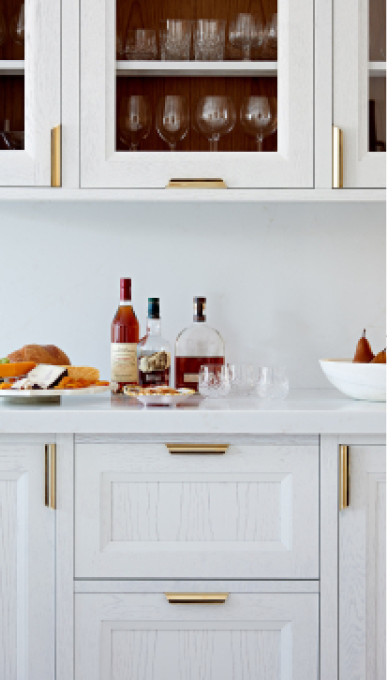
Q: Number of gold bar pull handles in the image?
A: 7